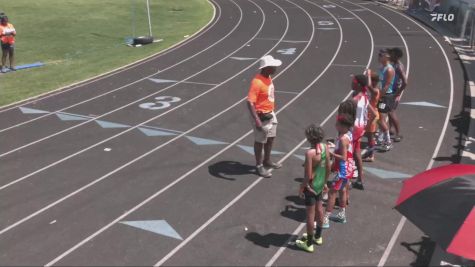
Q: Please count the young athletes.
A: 7